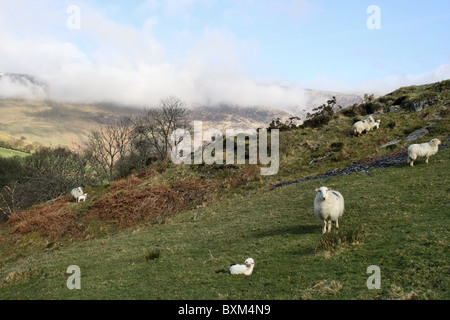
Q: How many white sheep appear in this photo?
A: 7